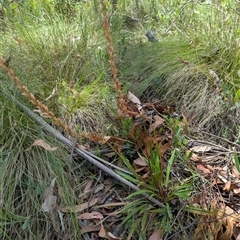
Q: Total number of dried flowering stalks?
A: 2